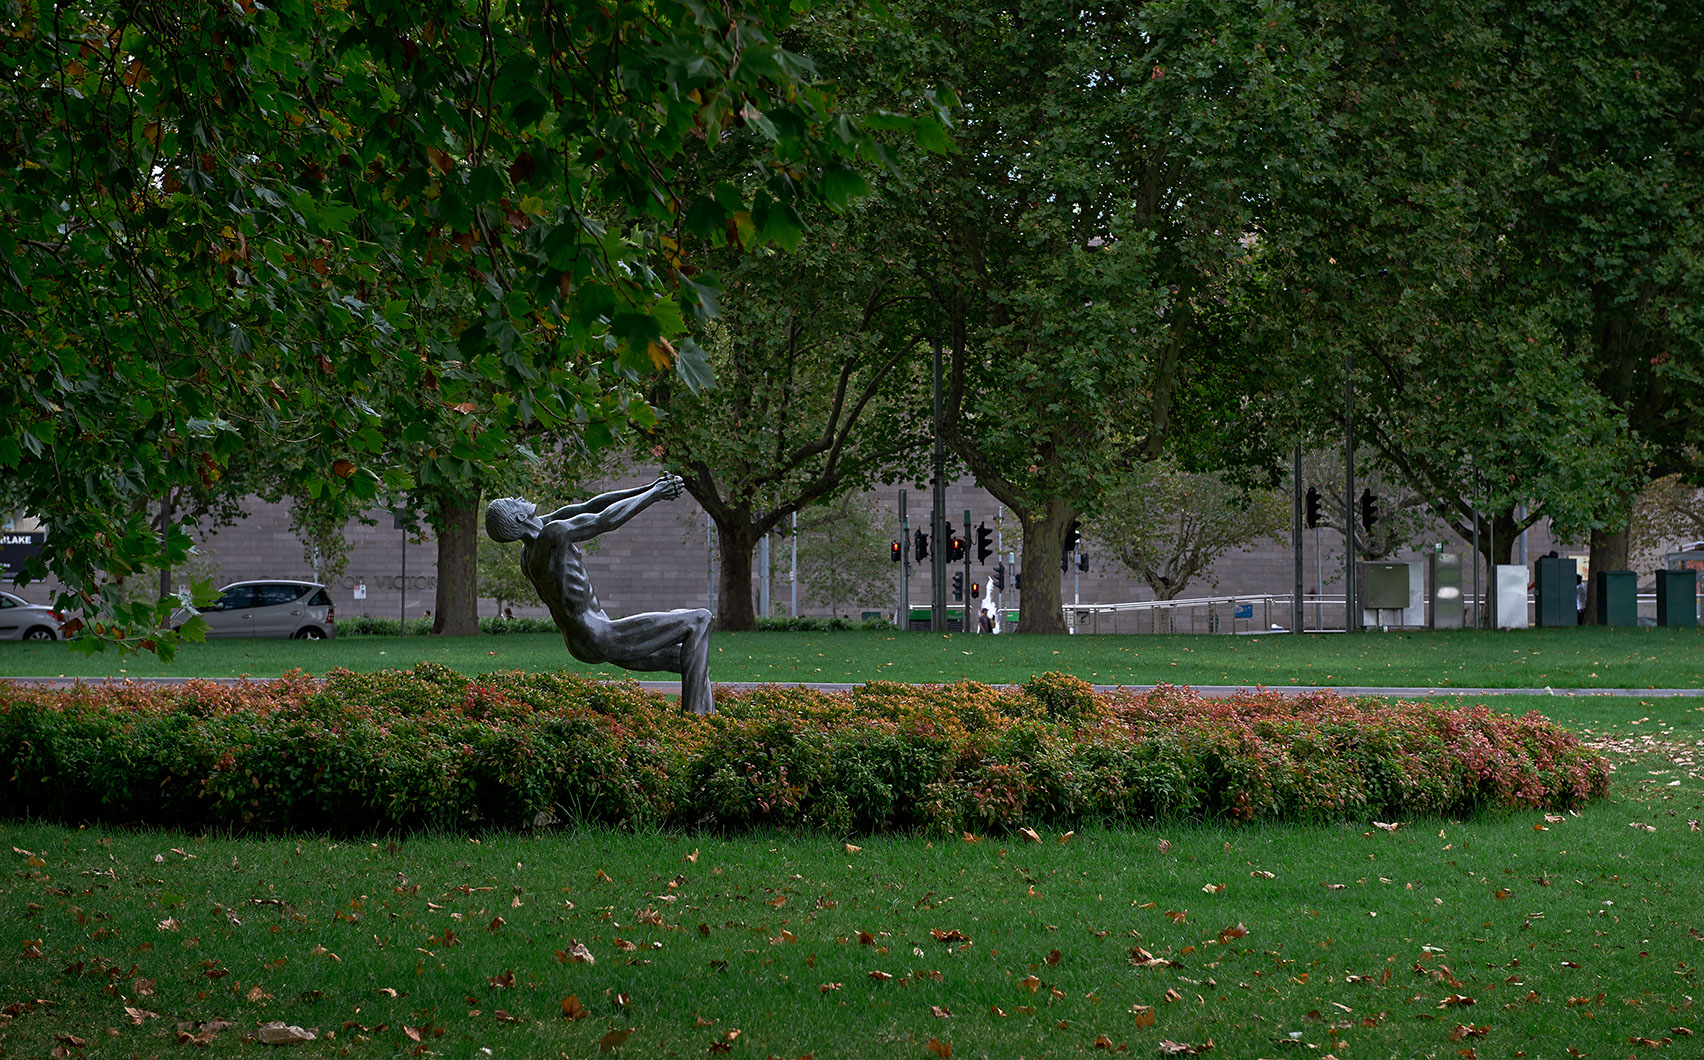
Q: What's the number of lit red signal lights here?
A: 3